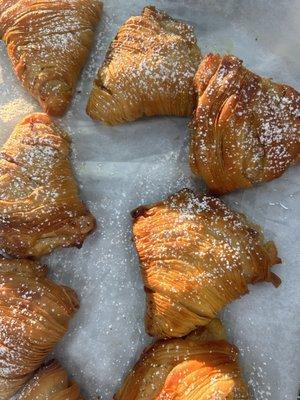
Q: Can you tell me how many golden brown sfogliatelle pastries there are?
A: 8